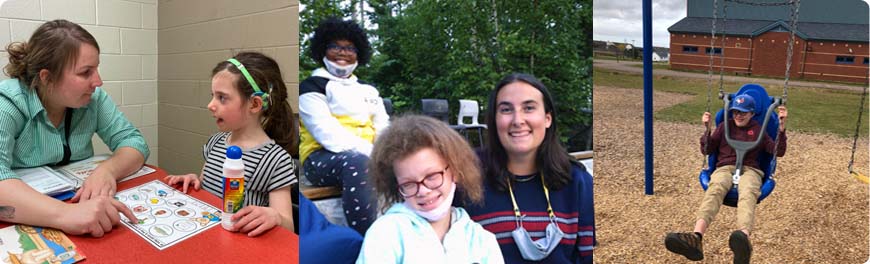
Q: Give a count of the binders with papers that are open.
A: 1